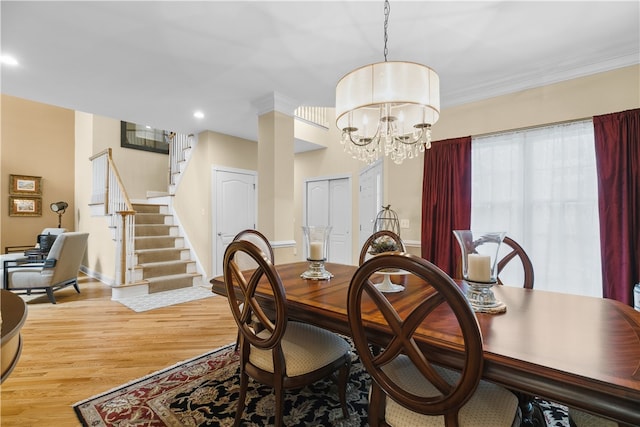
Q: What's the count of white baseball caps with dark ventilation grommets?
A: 0